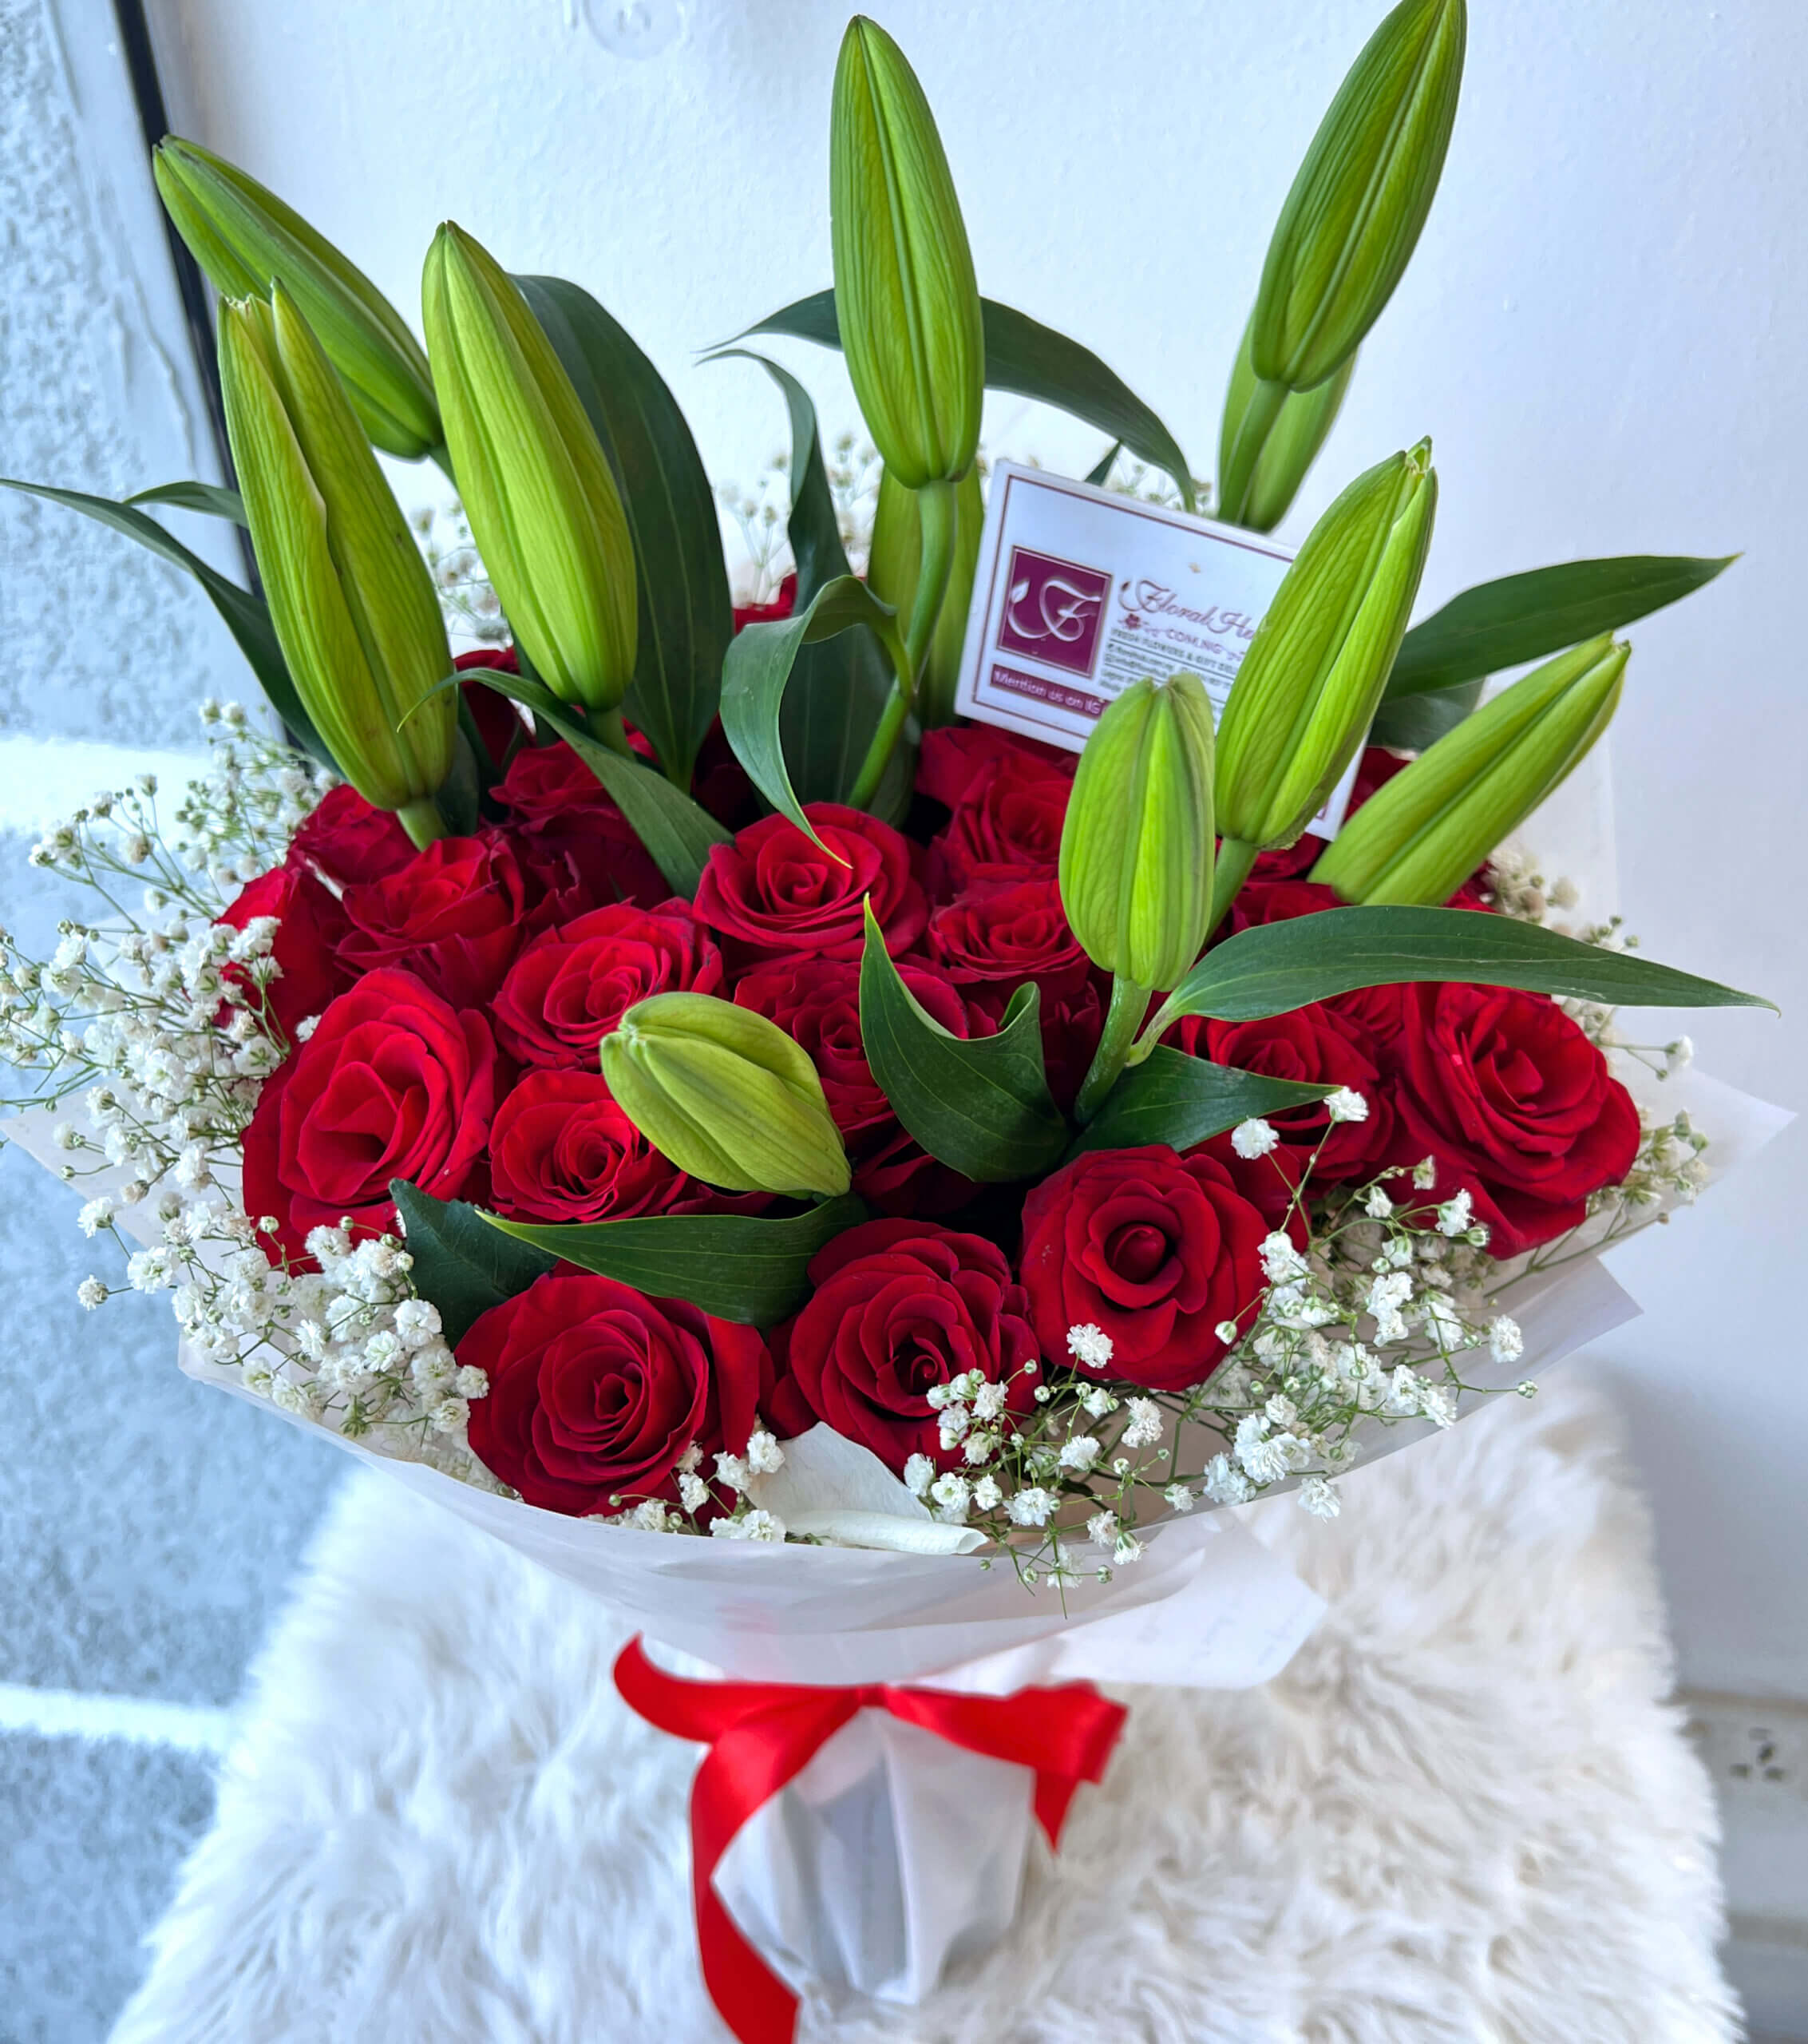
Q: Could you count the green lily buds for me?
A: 11